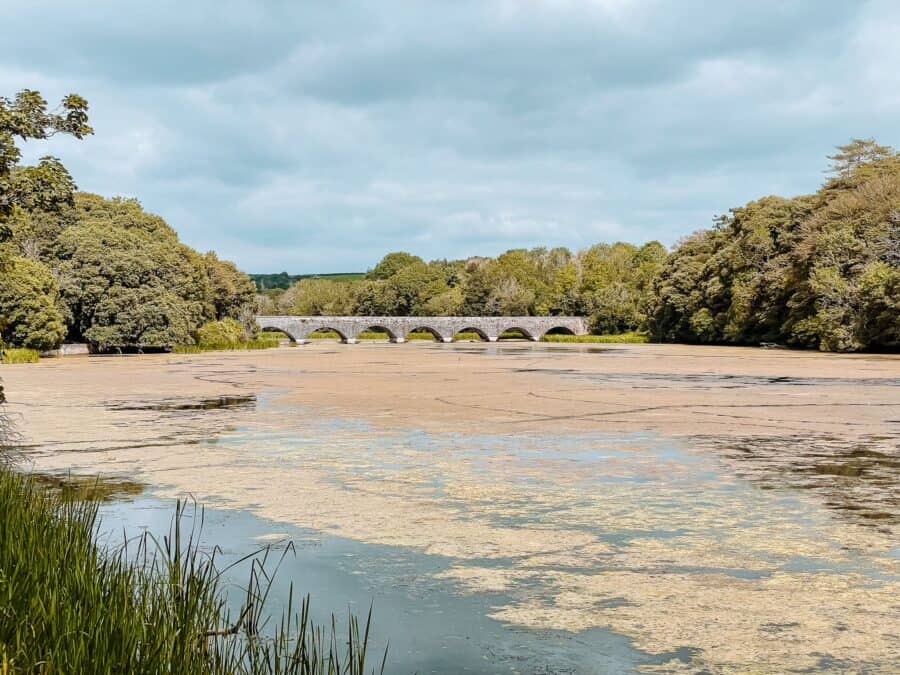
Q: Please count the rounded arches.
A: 7